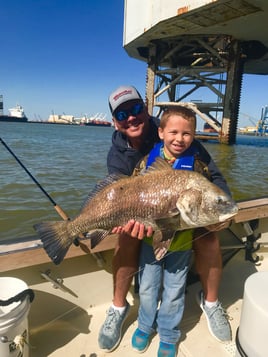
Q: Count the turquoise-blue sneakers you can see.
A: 2